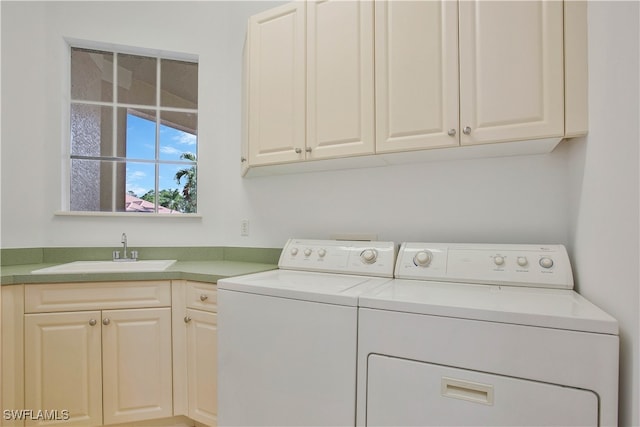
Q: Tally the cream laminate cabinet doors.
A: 7